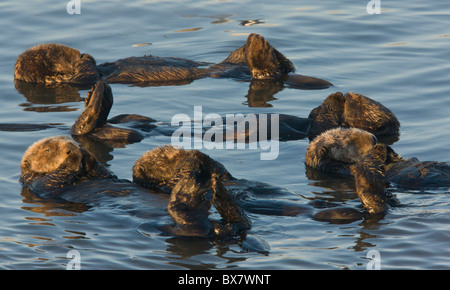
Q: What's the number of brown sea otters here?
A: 5